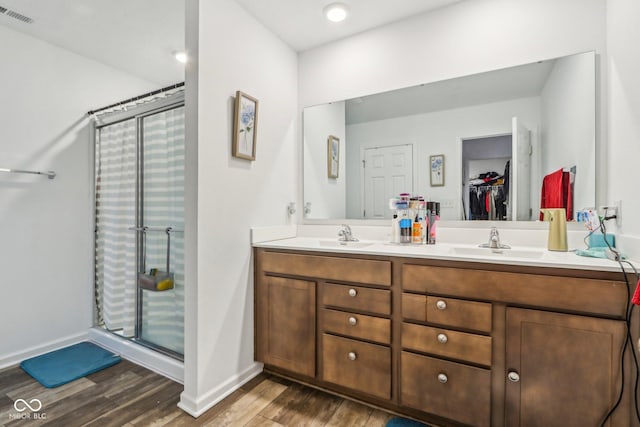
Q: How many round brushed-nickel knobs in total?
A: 7